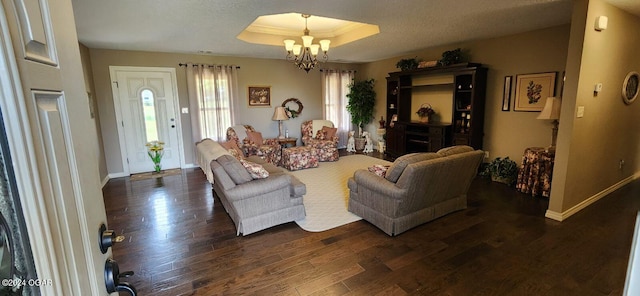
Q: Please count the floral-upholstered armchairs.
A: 2